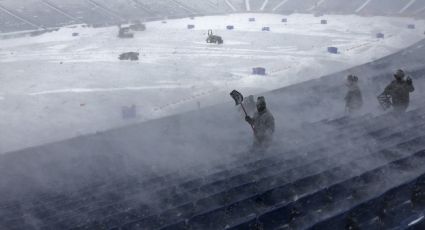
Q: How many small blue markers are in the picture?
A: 12